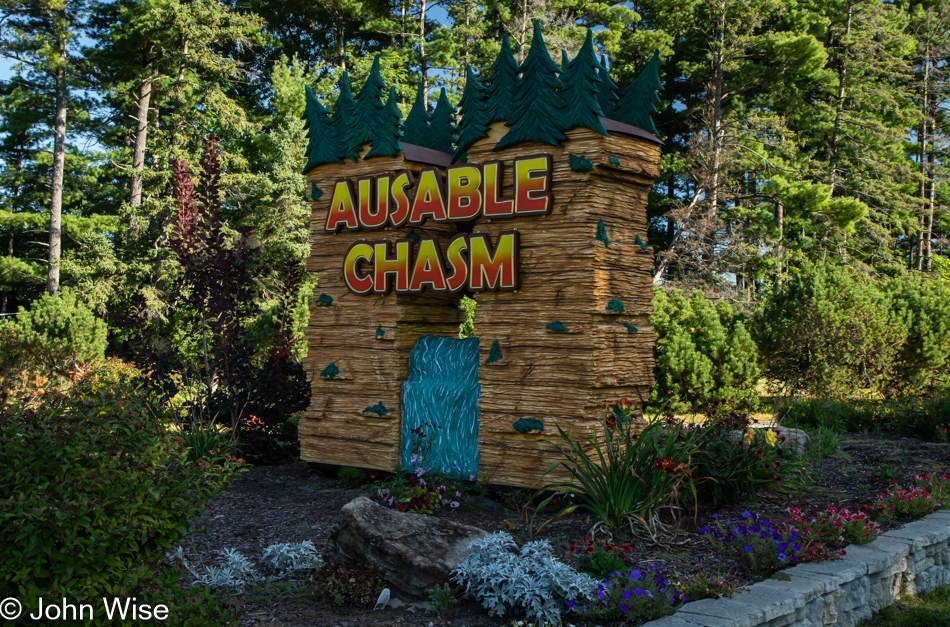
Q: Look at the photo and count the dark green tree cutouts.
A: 13